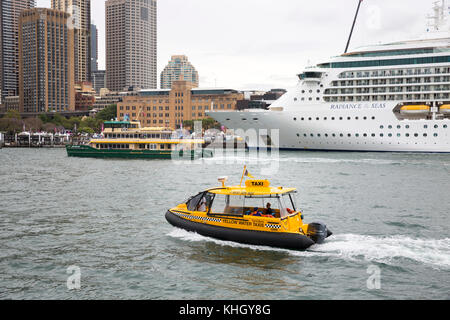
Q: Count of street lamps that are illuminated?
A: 0